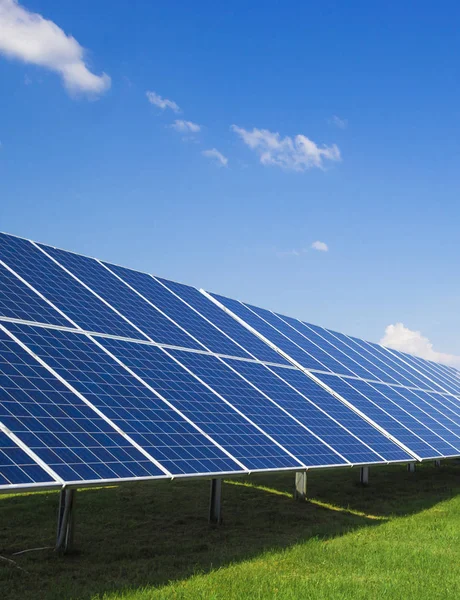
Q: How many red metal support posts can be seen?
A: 0